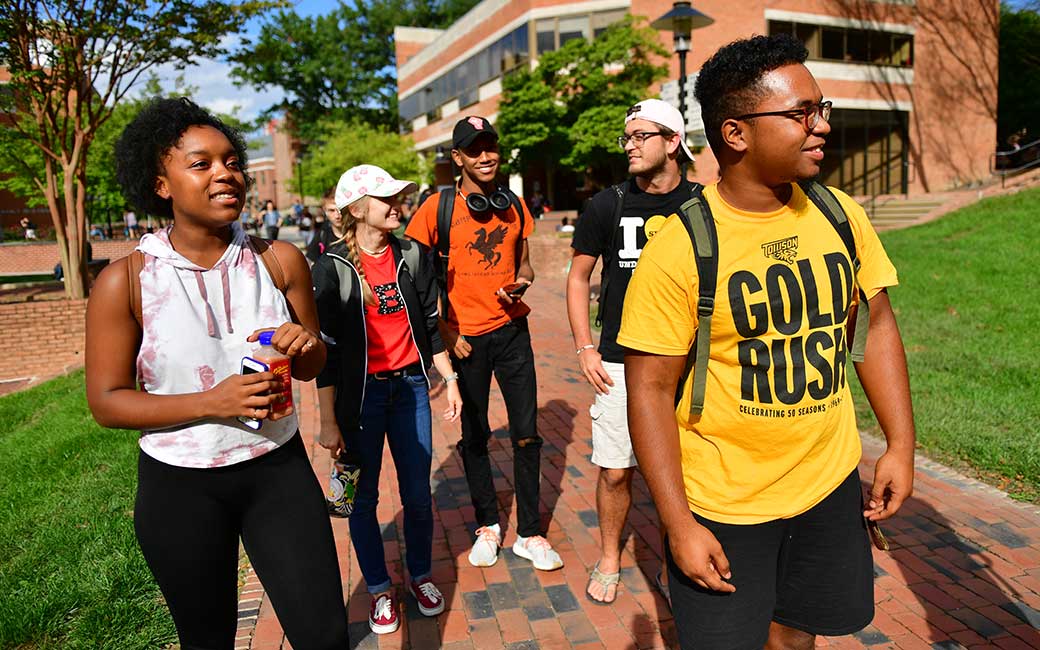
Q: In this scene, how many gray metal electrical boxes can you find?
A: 0